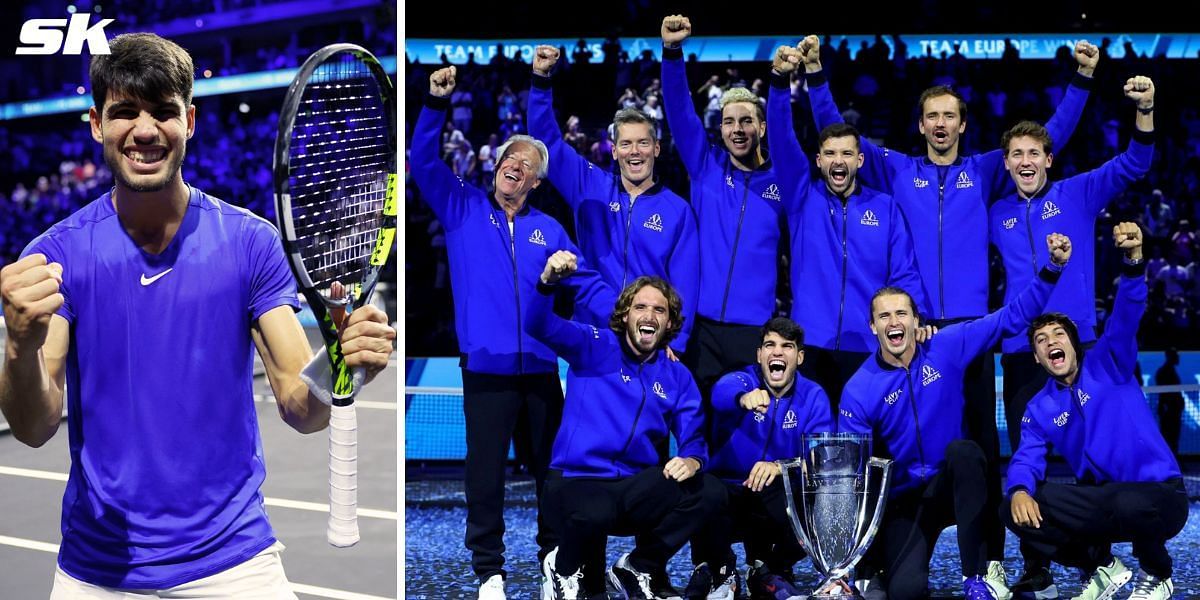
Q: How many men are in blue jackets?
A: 10